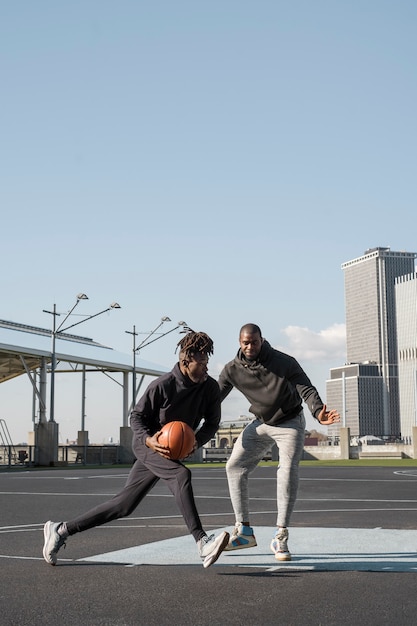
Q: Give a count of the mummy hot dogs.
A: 0